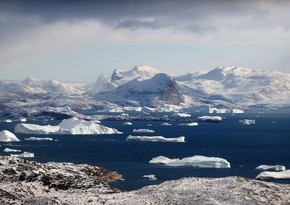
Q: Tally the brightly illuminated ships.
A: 0